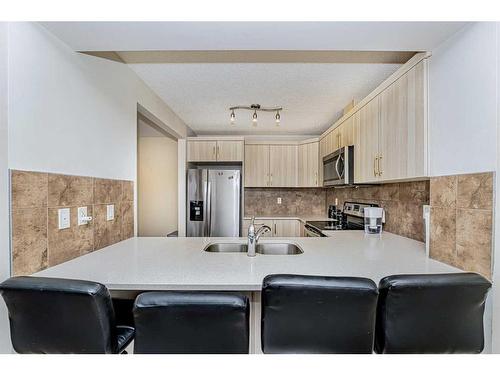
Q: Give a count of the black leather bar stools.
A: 4